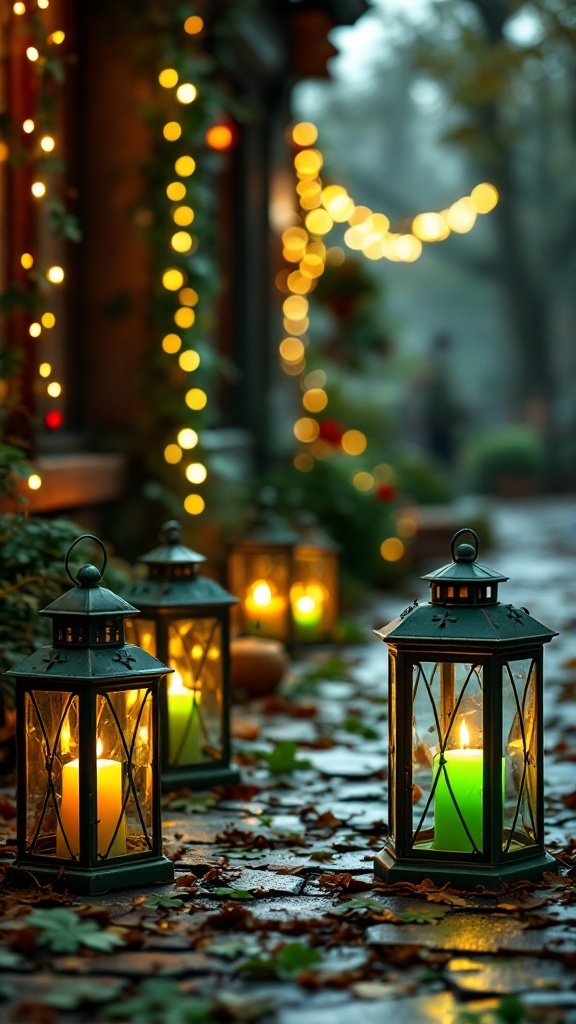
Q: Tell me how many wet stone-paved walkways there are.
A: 1